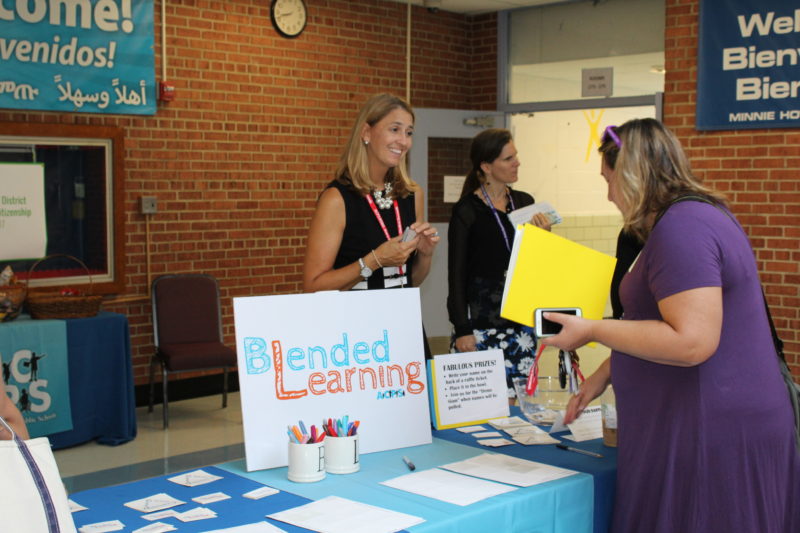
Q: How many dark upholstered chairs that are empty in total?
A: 1